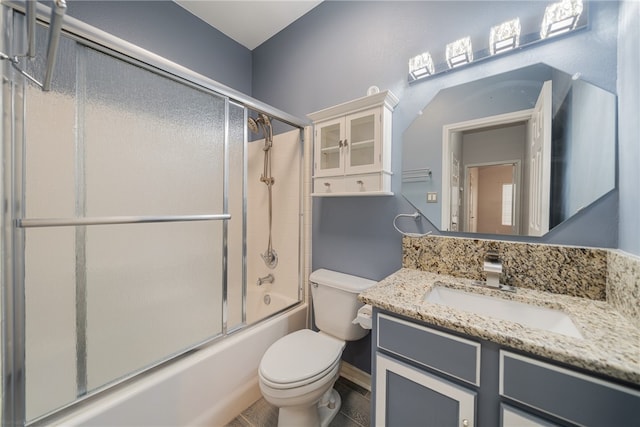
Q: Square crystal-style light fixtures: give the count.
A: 4